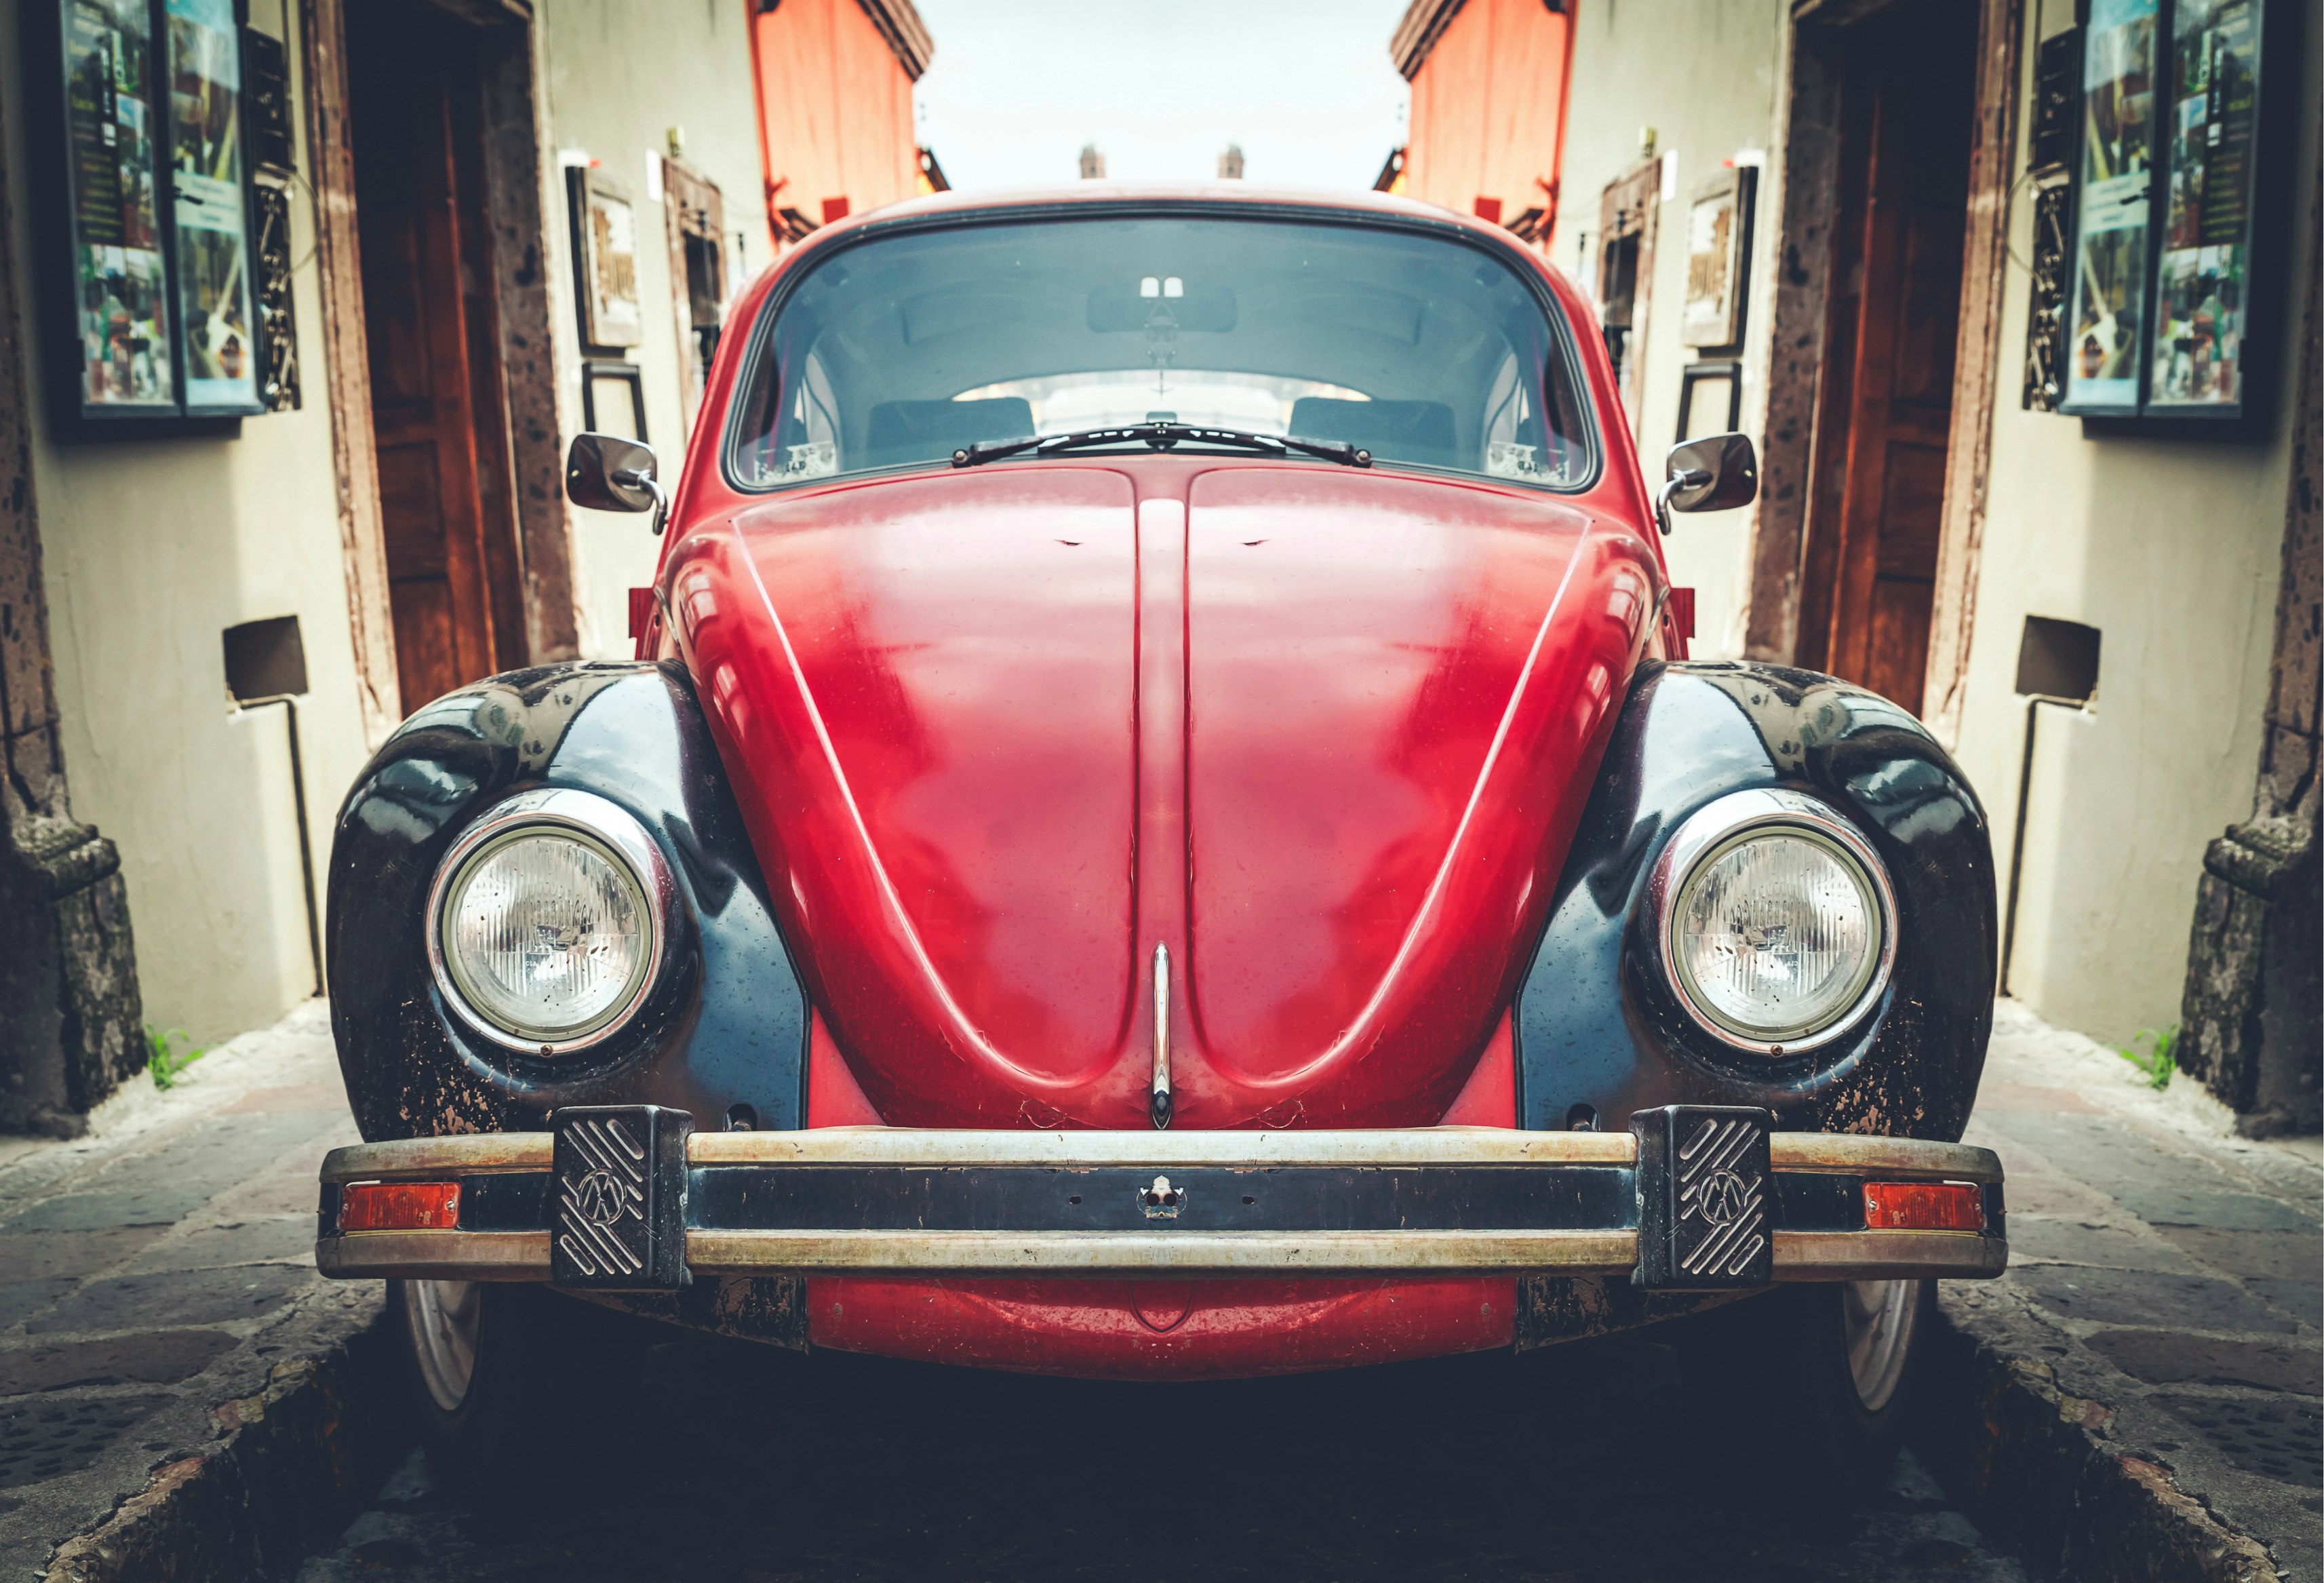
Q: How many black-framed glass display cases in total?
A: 2